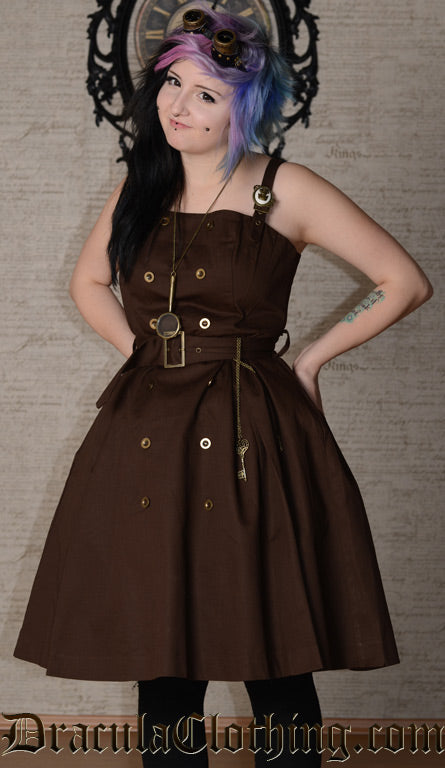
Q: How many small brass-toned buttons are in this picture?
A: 12